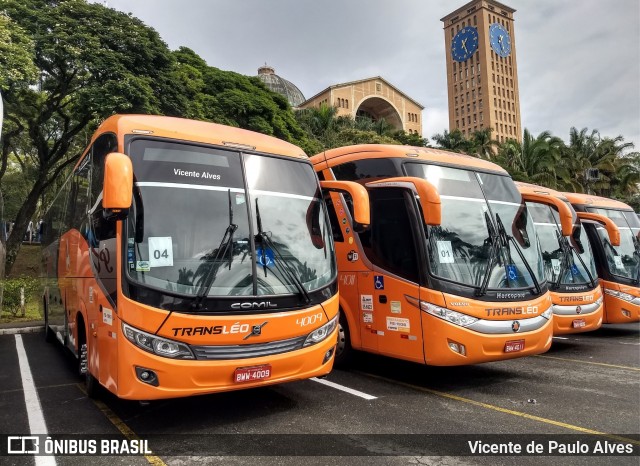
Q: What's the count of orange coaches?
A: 4